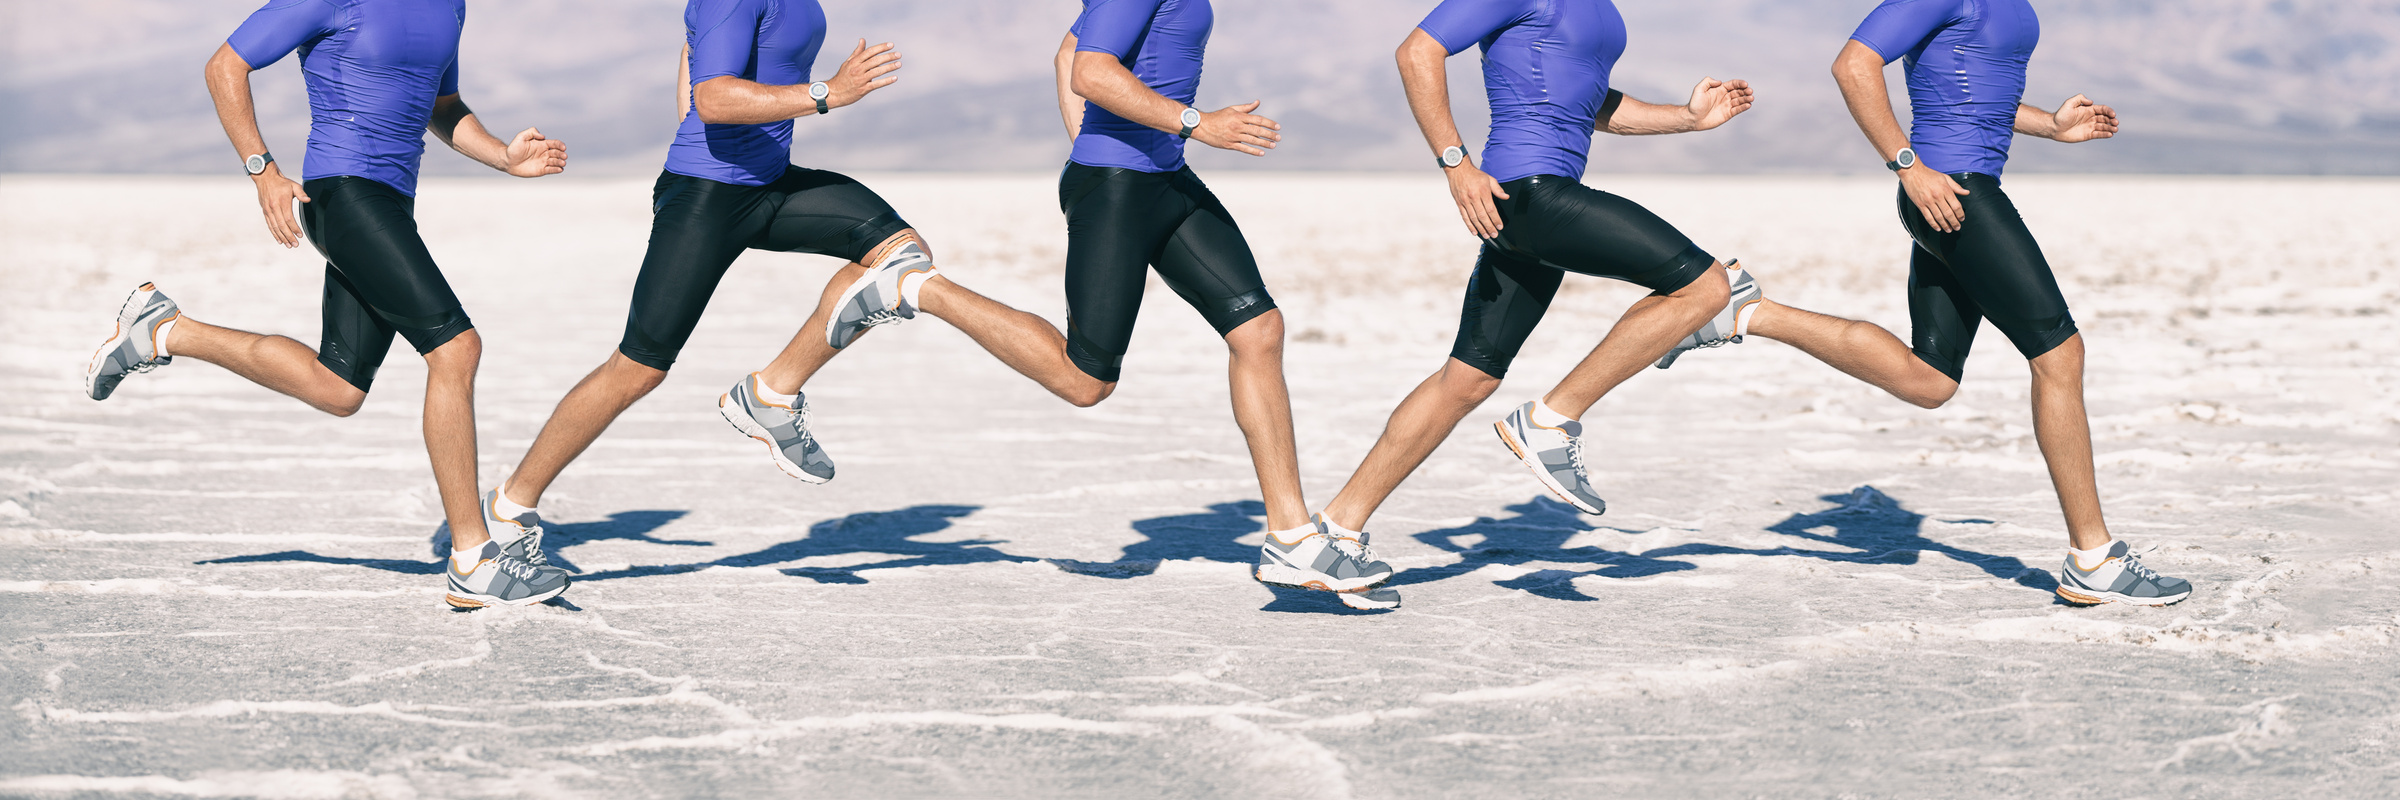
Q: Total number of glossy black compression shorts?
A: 5